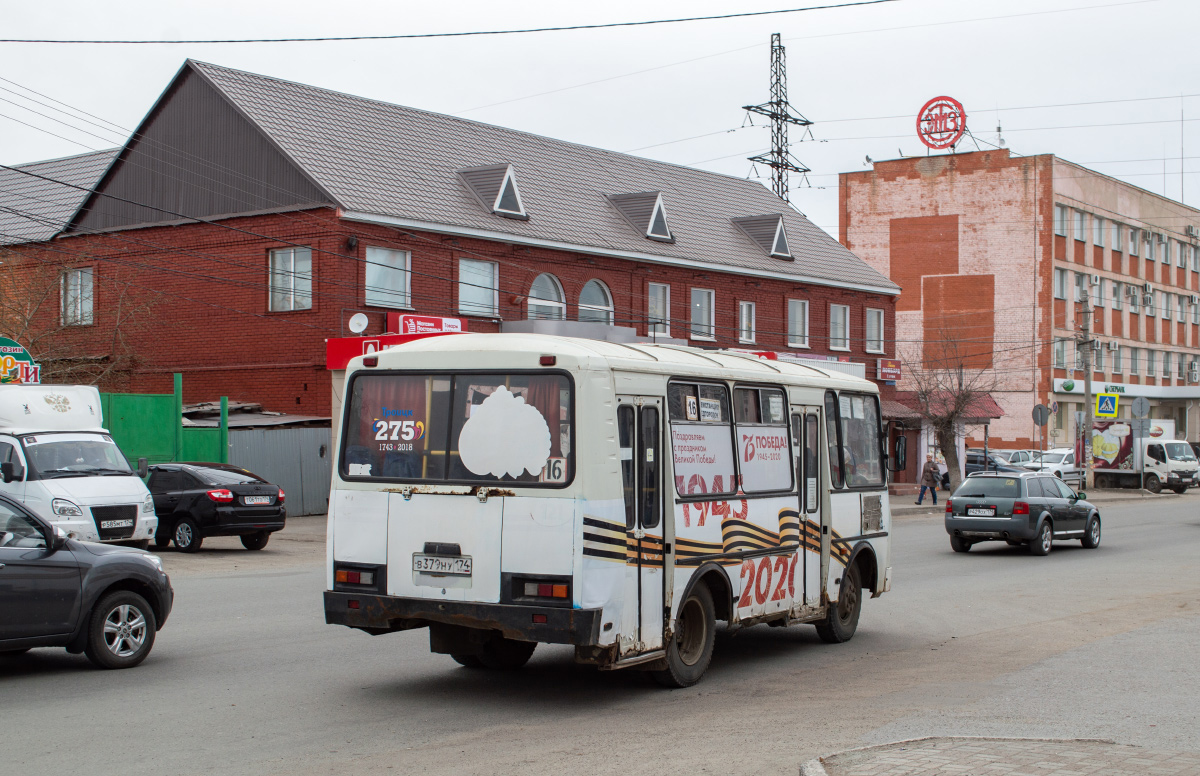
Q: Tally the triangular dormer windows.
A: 3